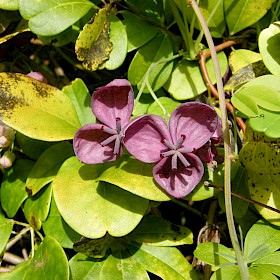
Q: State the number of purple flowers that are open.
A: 2